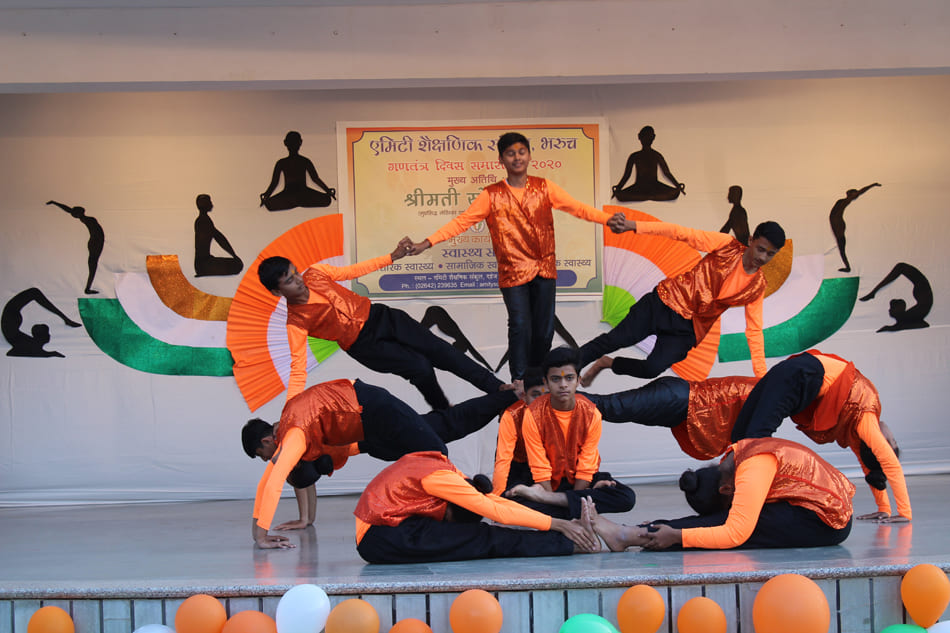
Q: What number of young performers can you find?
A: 11